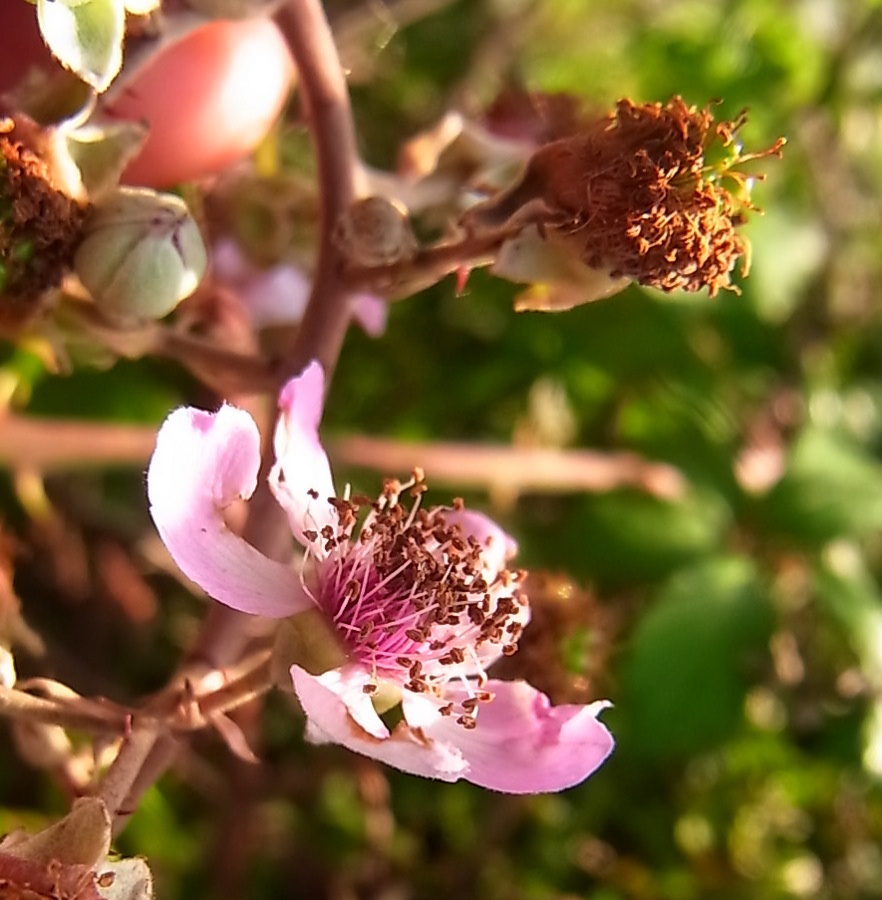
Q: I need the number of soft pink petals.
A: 5